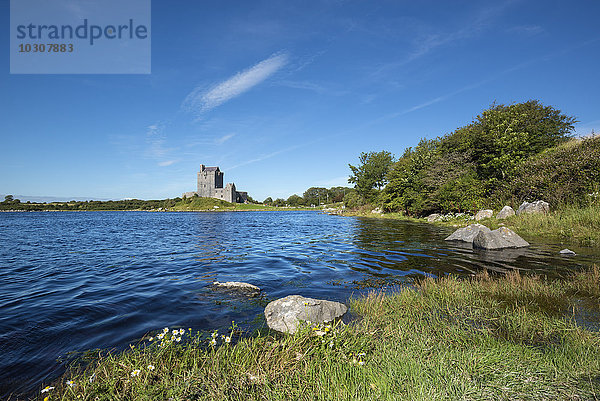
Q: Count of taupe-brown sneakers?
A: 0